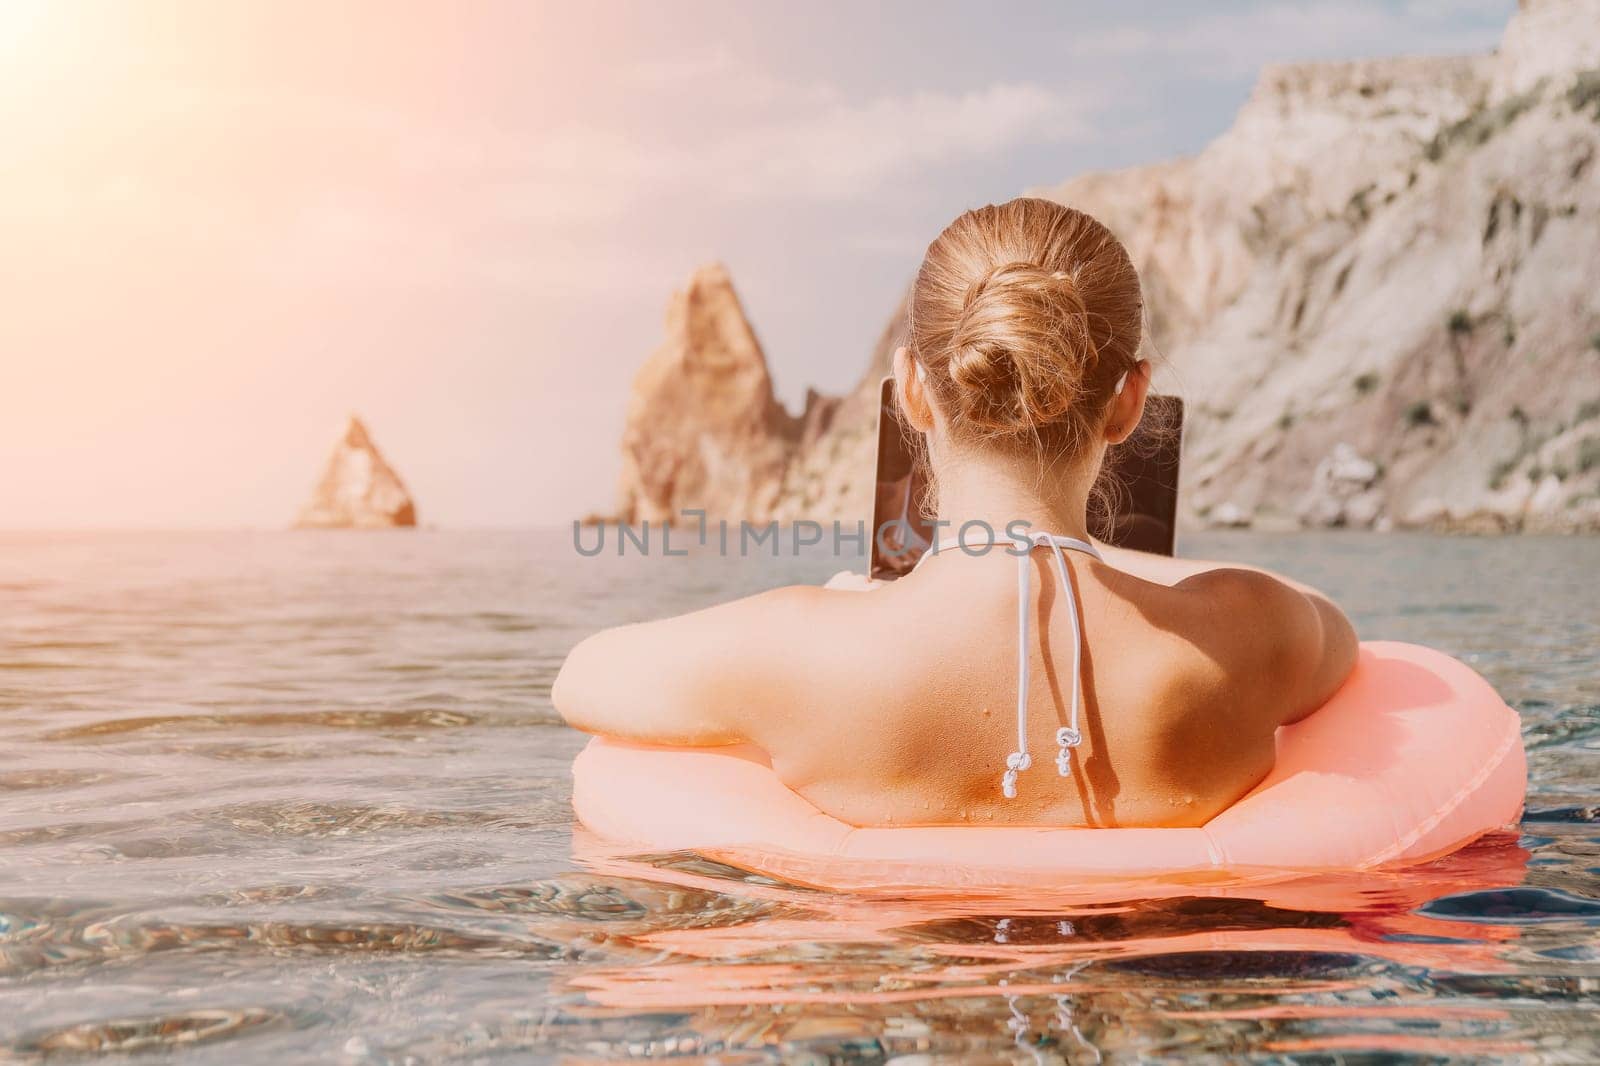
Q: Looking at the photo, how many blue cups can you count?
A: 0